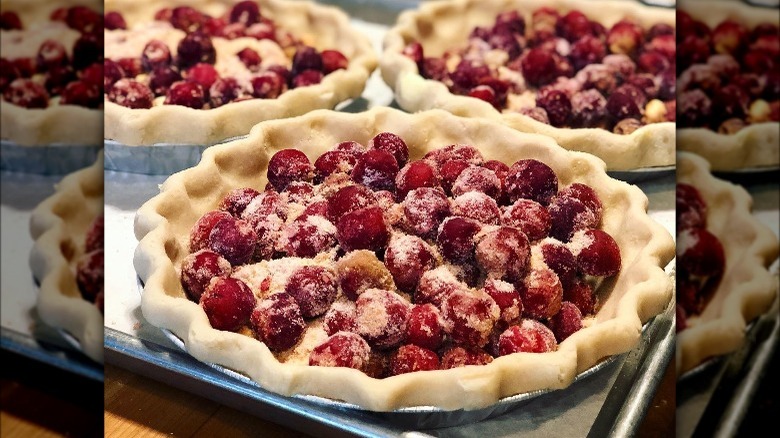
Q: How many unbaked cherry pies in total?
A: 3